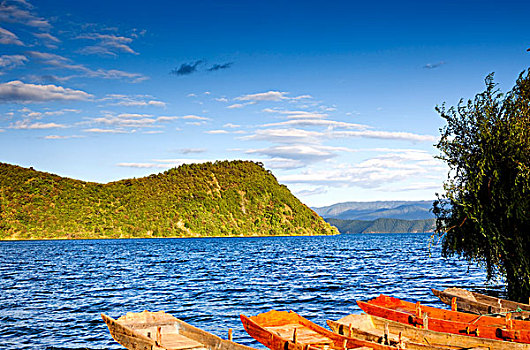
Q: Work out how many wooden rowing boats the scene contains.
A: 5